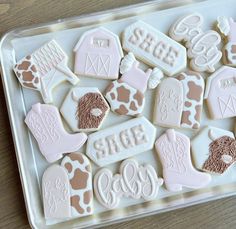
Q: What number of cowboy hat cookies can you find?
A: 0